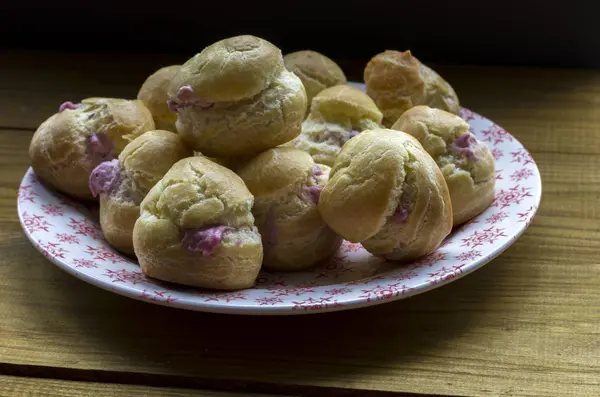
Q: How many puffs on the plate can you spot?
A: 11